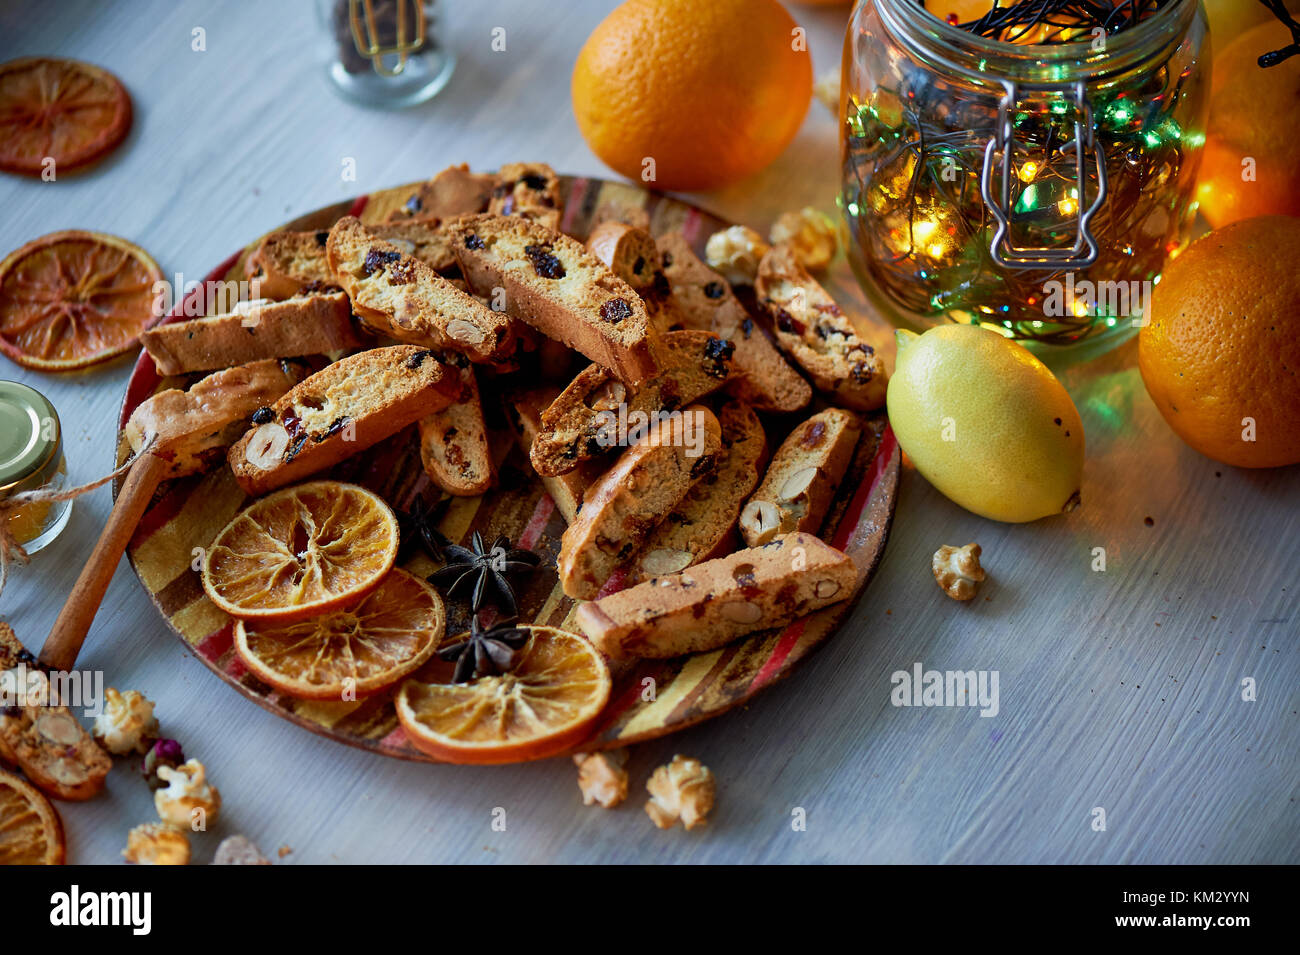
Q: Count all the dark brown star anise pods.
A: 3